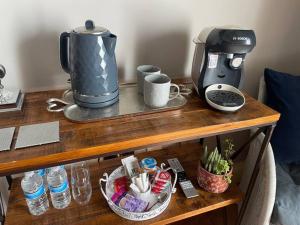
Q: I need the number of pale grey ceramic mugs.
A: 2